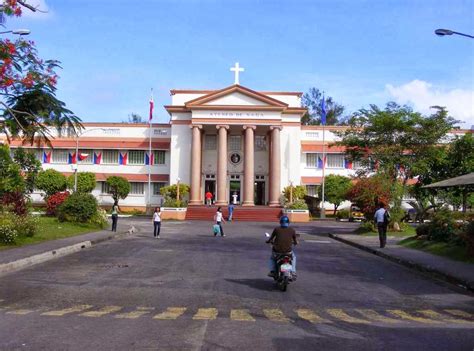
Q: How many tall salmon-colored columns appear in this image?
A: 4